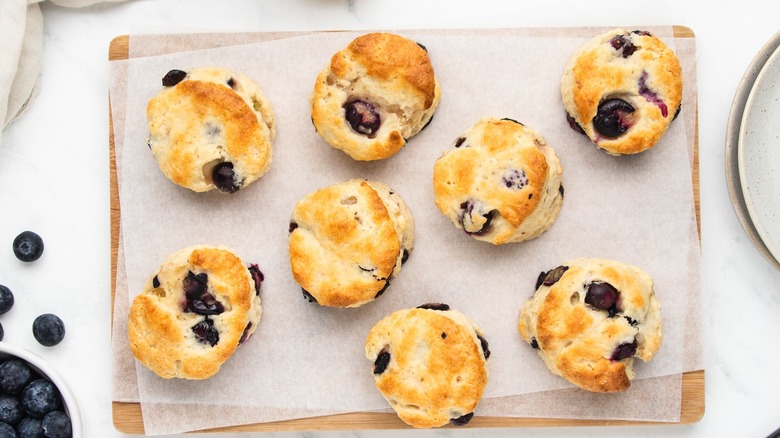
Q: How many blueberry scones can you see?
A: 8